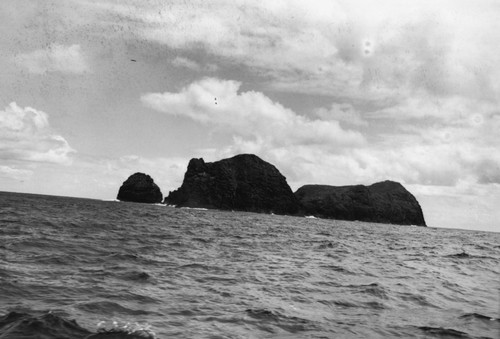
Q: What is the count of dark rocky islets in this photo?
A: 3